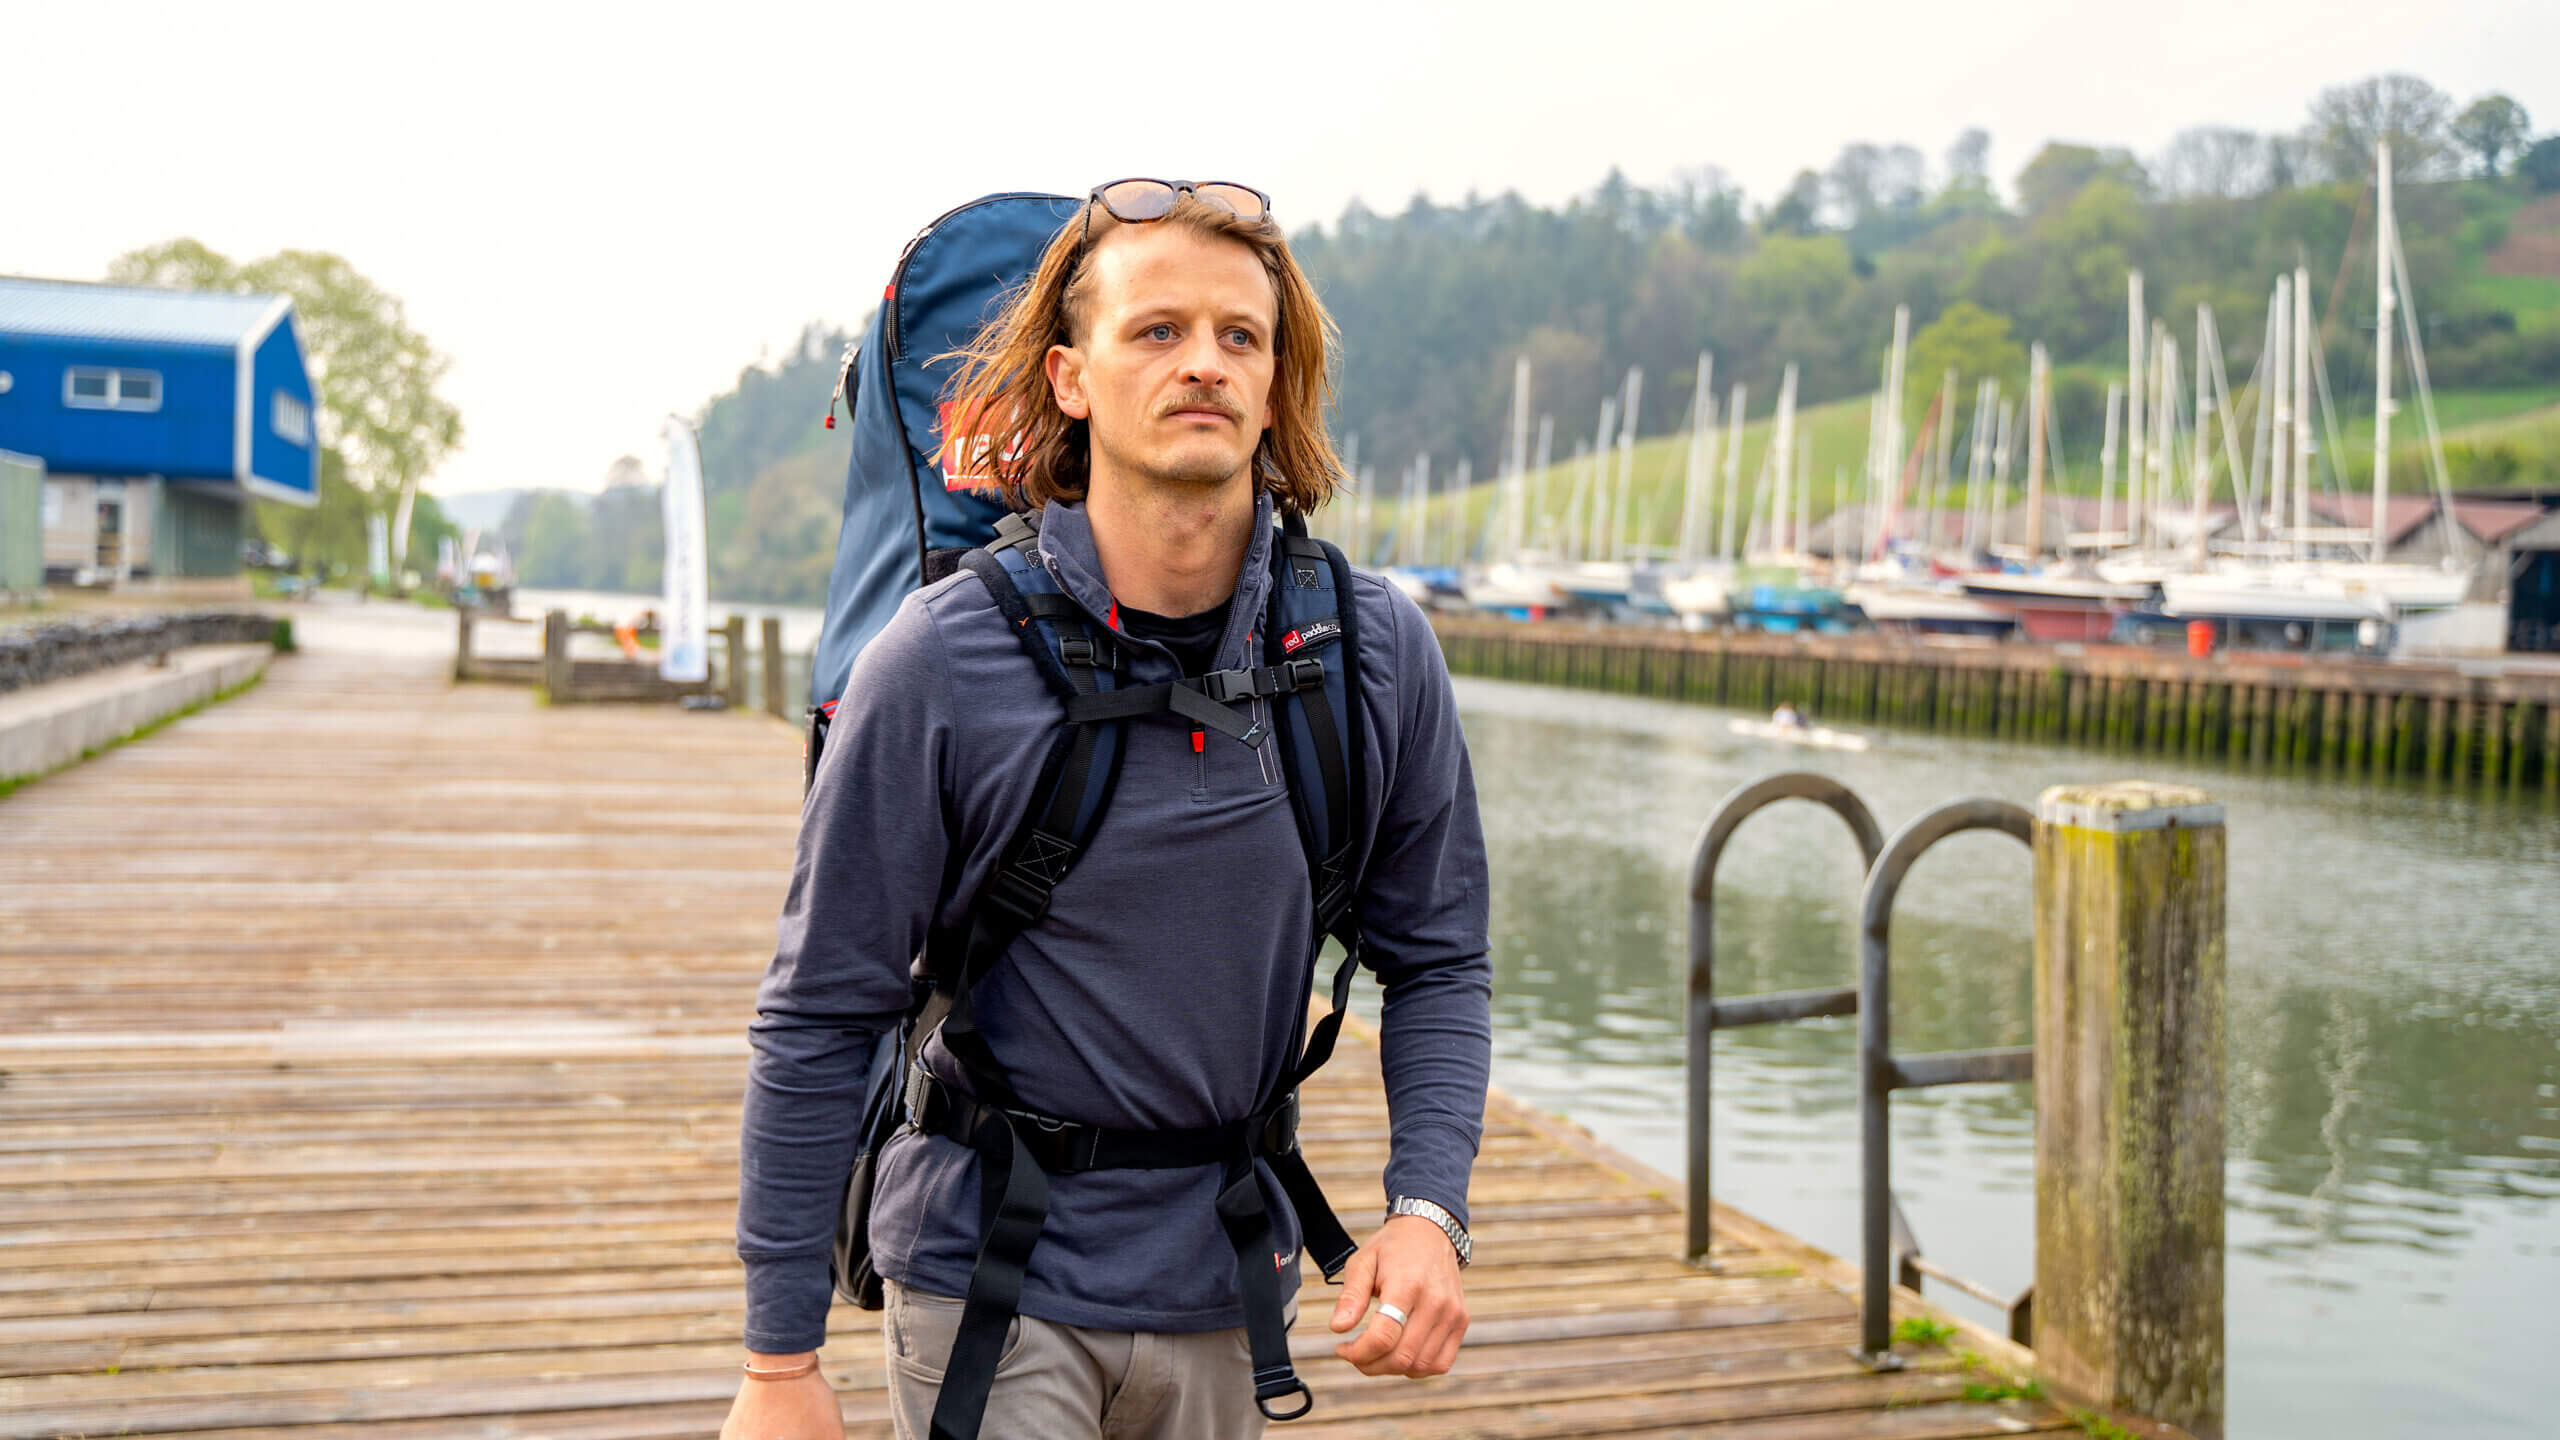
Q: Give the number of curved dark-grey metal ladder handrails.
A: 2